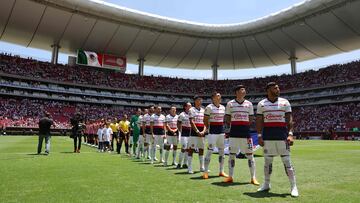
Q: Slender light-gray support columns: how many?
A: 4